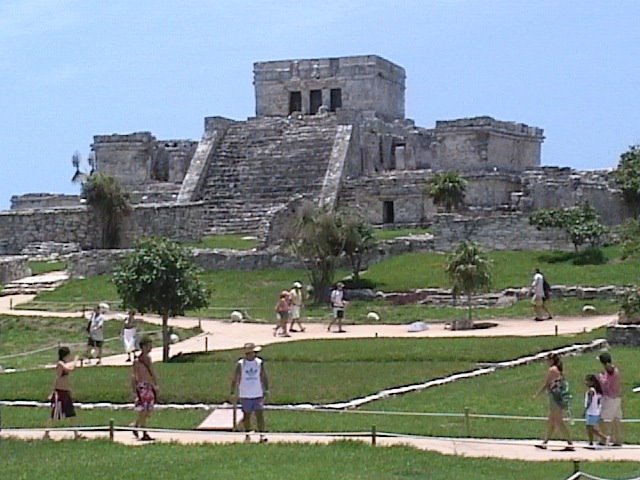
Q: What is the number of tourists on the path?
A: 12